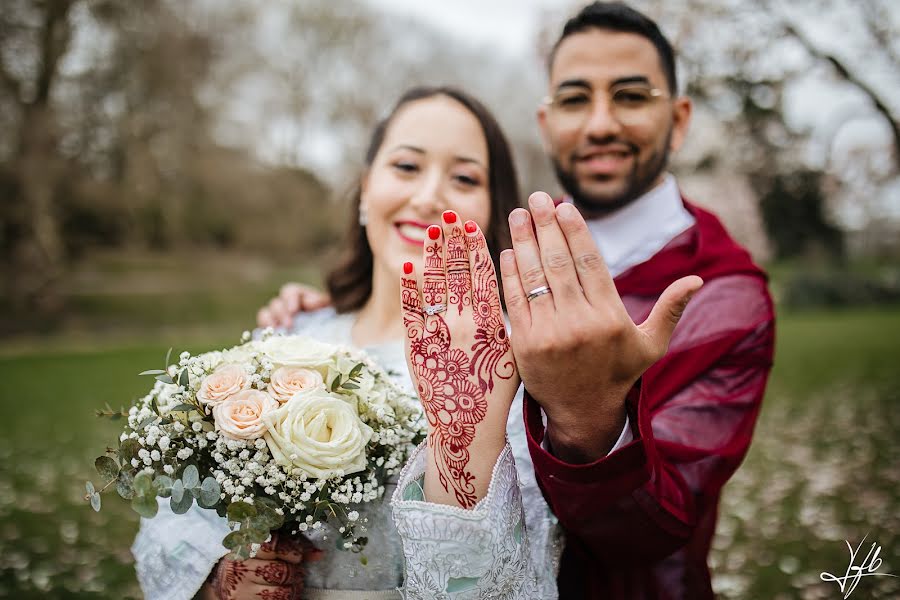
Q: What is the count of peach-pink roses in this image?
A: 3